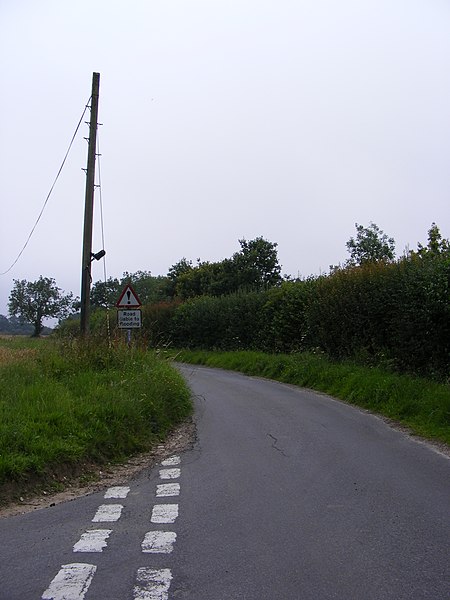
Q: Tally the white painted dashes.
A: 10